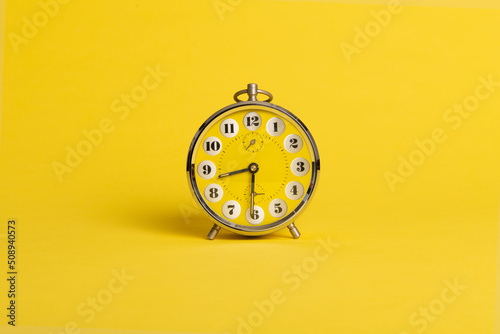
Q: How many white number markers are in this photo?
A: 12